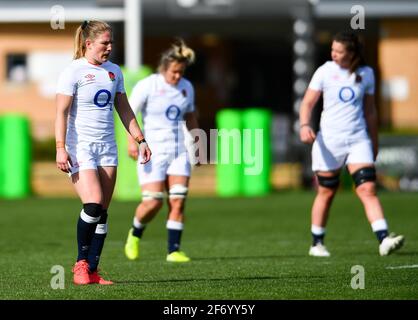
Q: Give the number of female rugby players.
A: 3